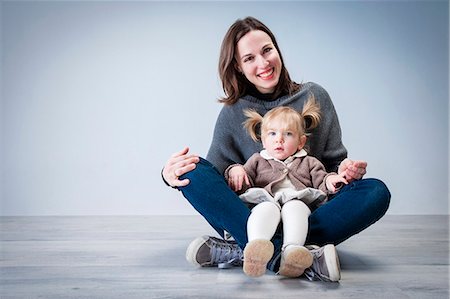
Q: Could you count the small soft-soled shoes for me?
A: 2